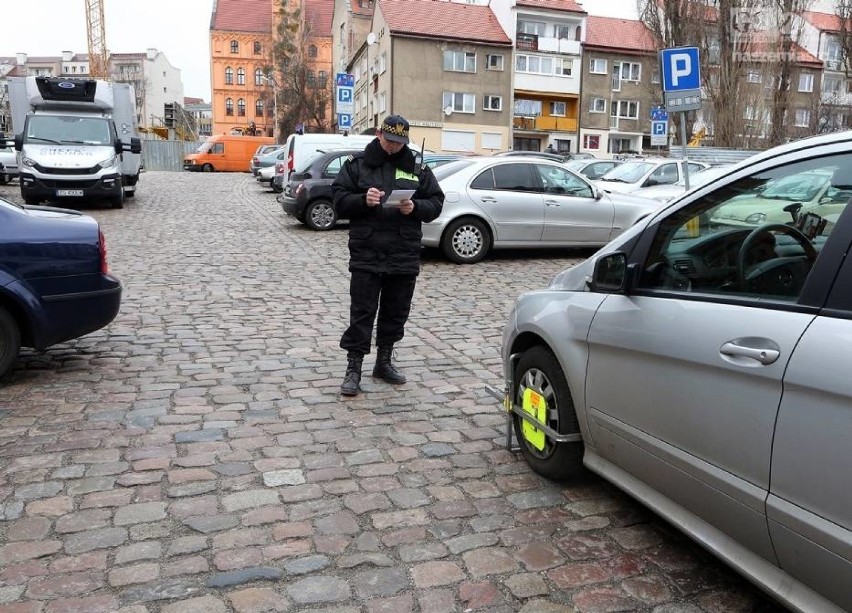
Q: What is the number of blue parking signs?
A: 4